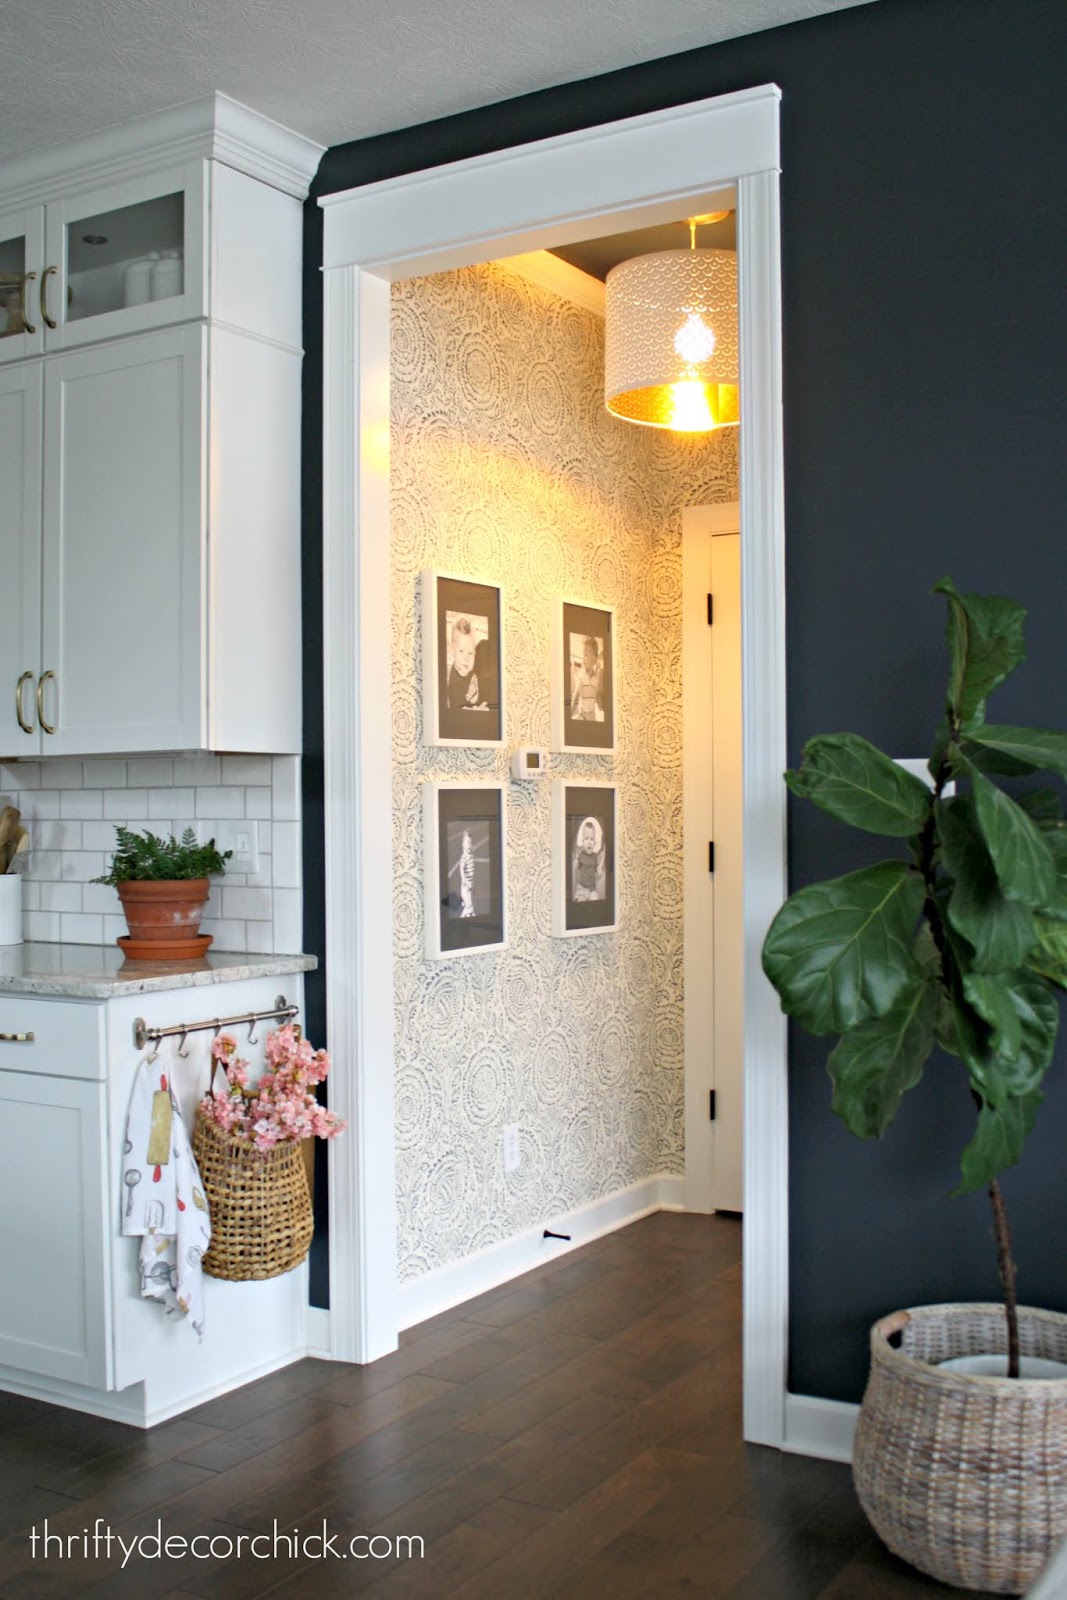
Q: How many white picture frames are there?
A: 4